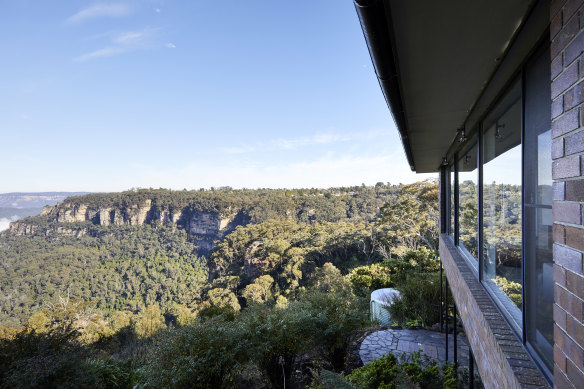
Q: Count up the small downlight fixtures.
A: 2